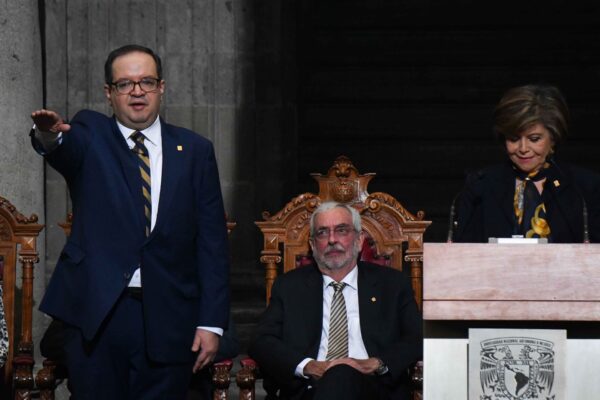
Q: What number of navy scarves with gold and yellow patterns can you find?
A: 1